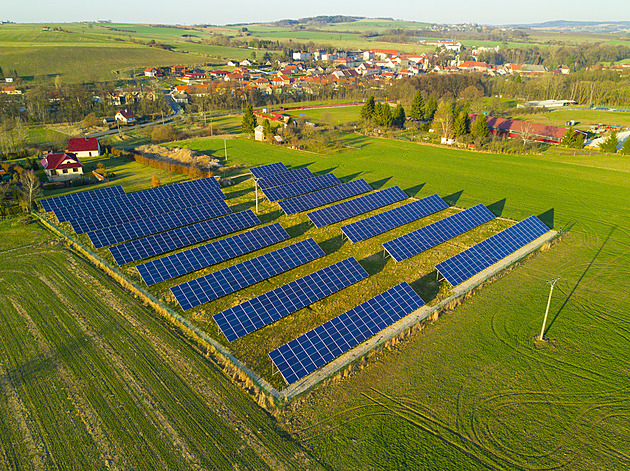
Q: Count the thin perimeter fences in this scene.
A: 1